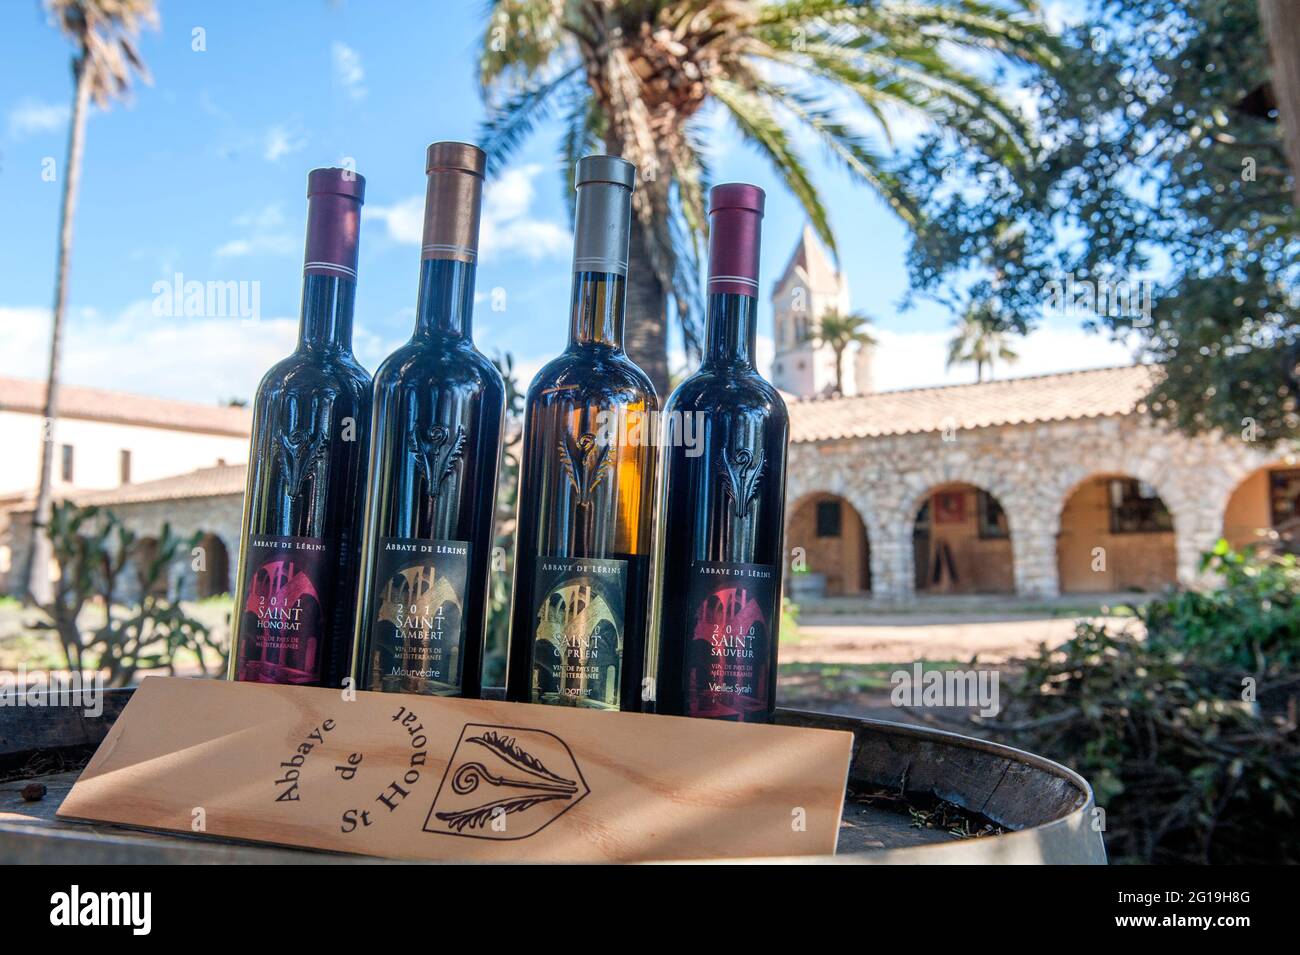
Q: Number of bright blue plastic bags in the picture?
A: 0